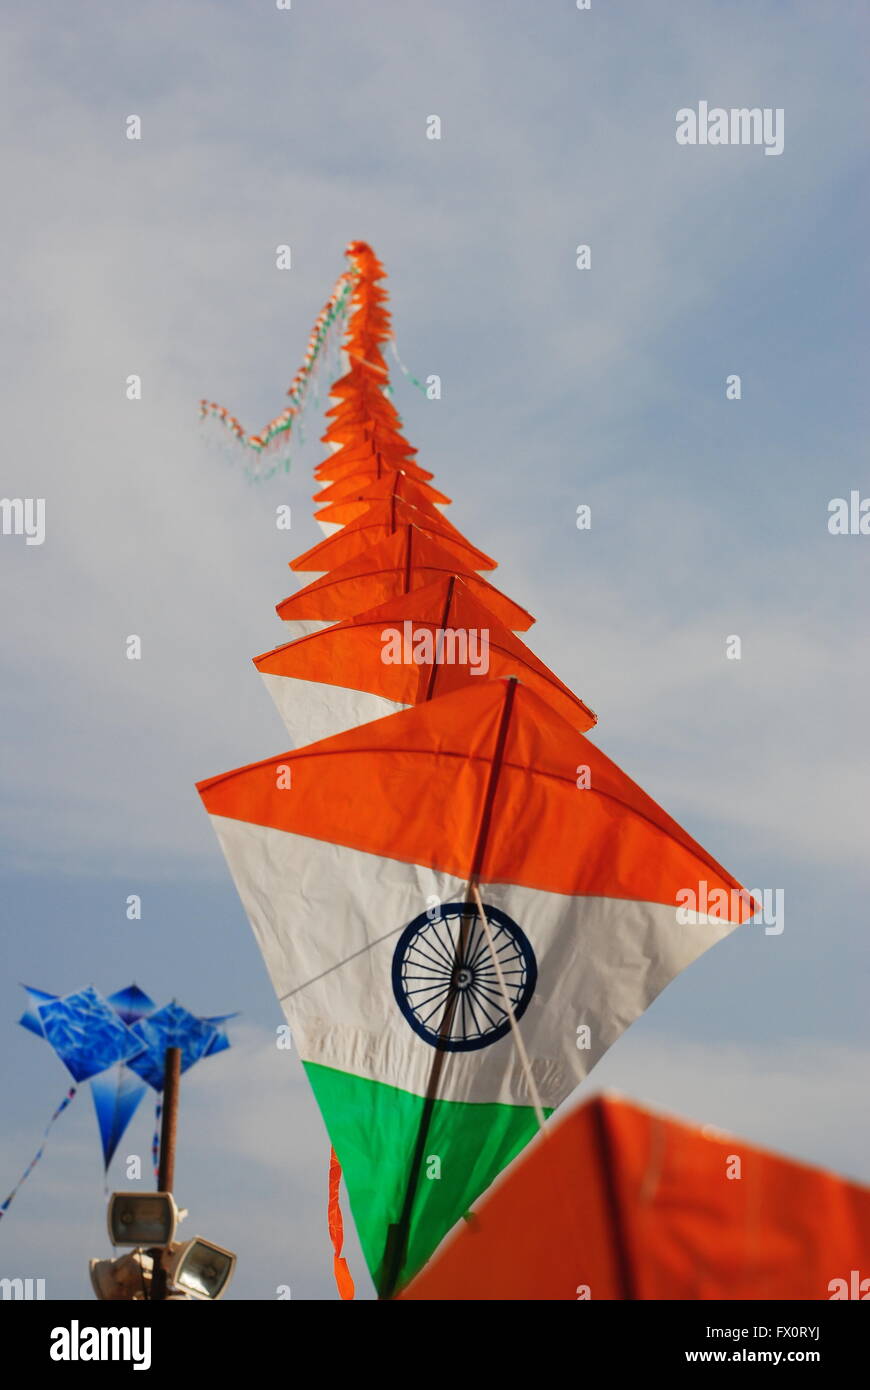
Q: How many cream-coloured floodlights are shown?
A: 3